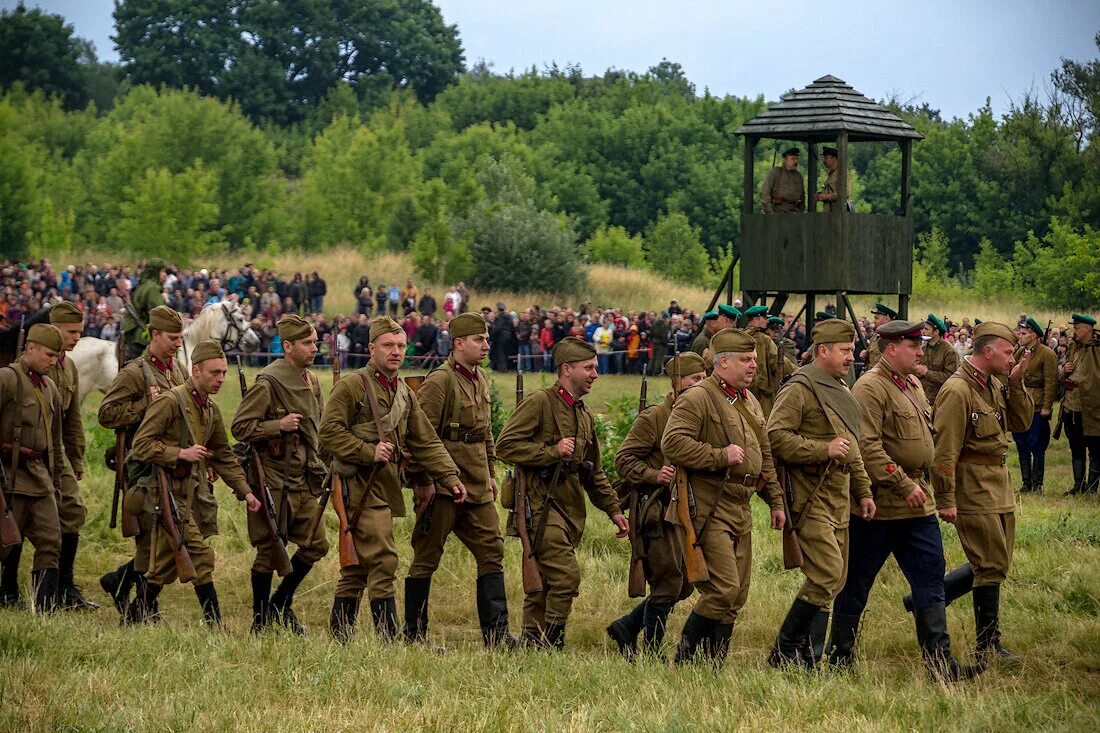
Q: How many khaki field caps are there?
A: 12